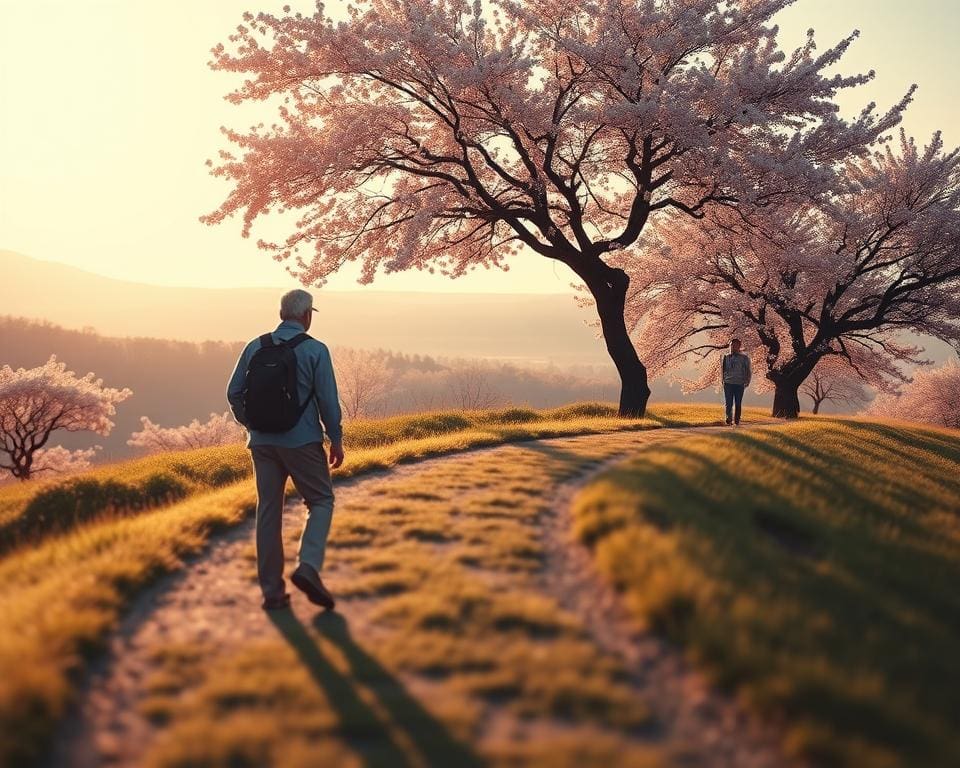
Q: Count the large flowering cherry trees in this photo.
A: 2